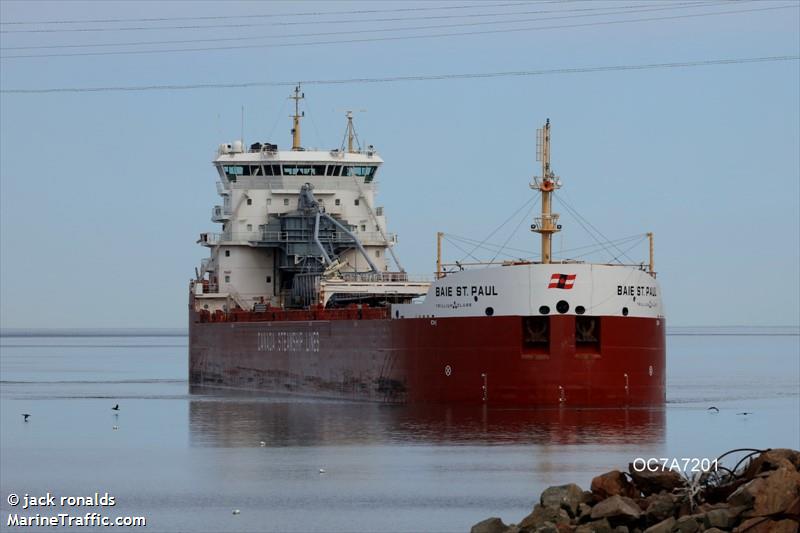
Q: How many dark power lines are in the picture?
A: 5